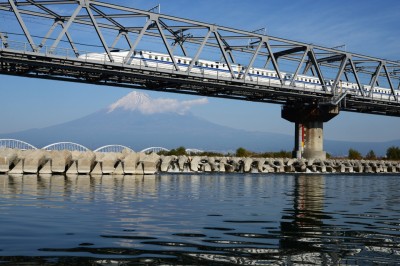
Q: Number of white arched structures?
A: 5